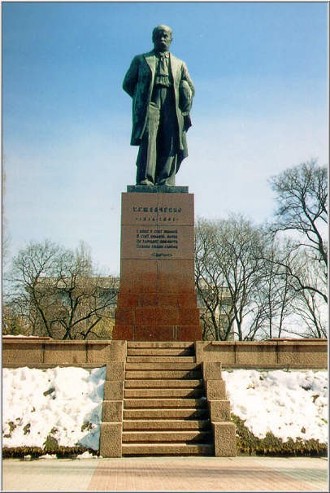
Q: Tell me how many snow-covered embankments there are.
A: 2